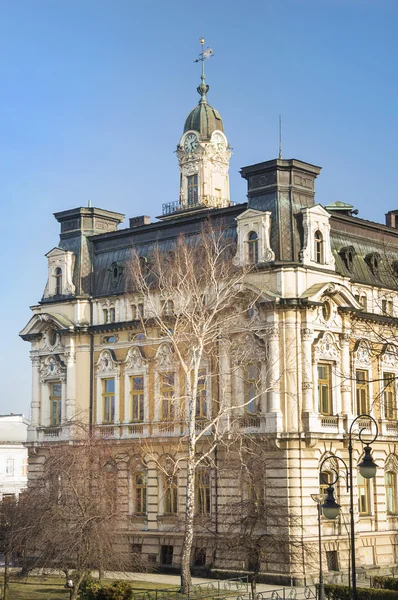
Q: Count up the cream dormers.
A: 3